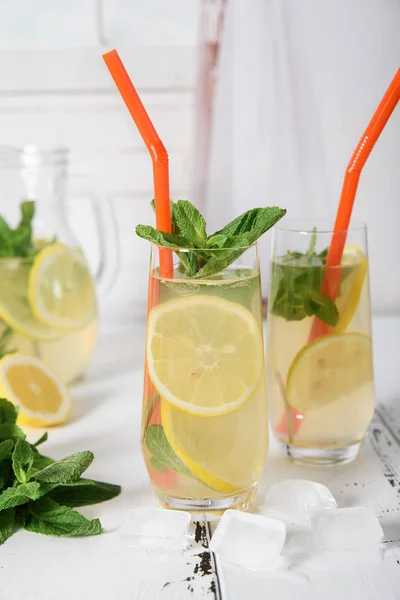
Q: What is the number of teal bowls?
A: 0